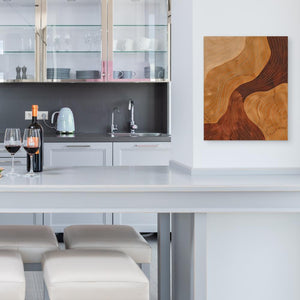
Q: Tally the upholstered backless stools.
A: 4